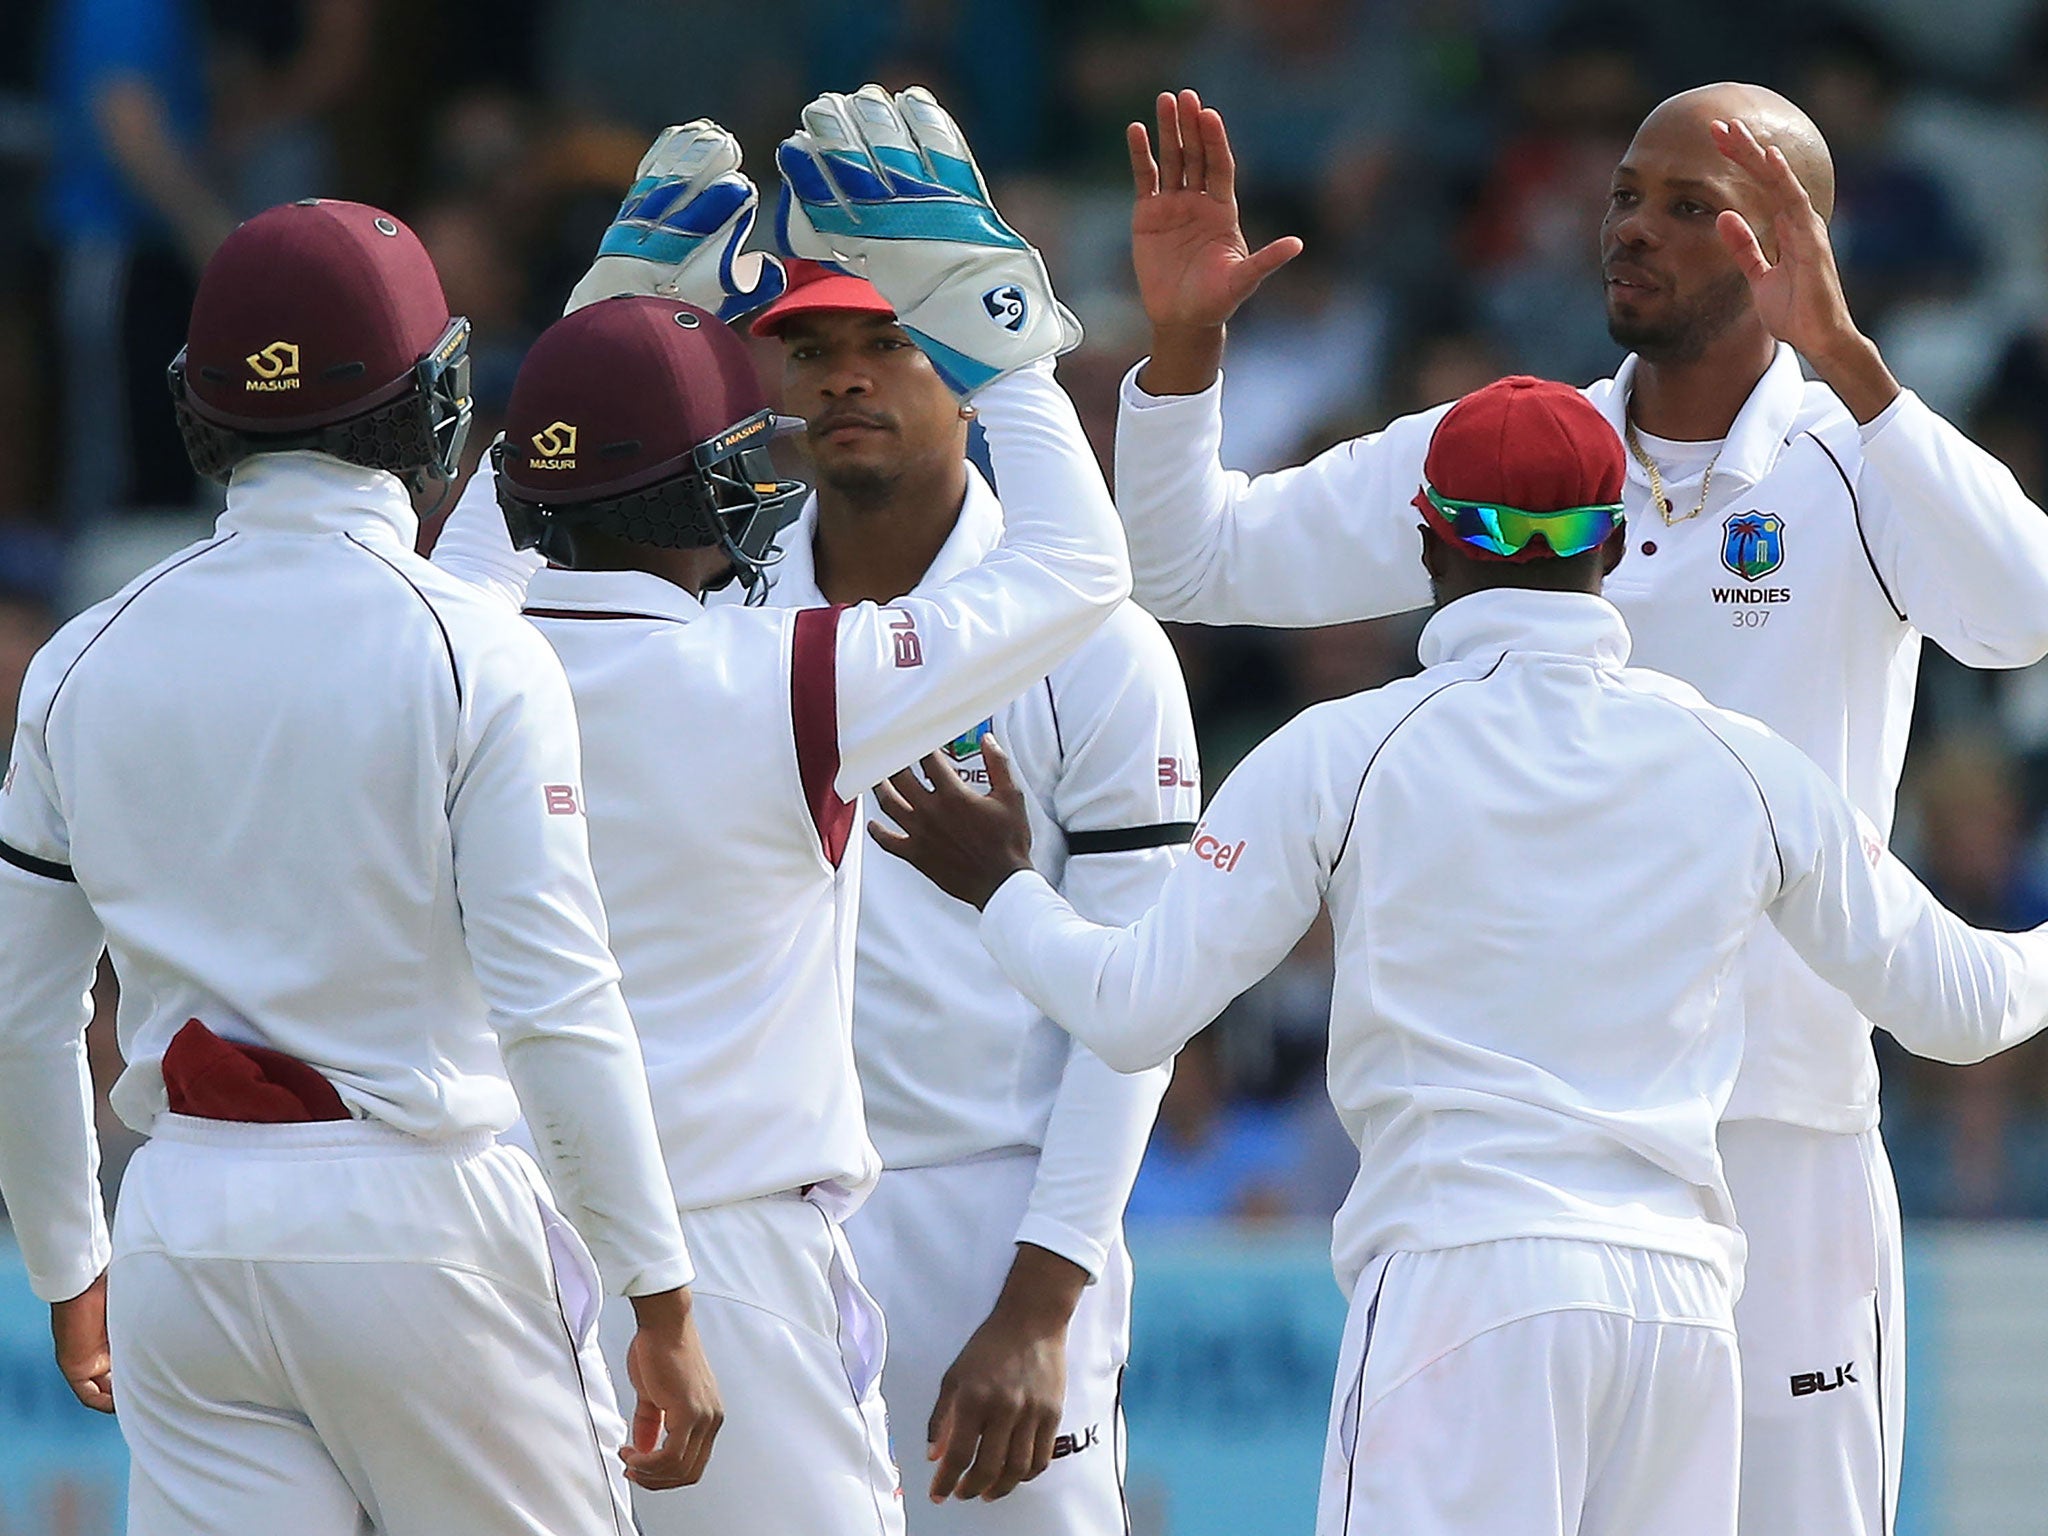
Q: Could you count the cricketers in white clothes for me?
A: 5